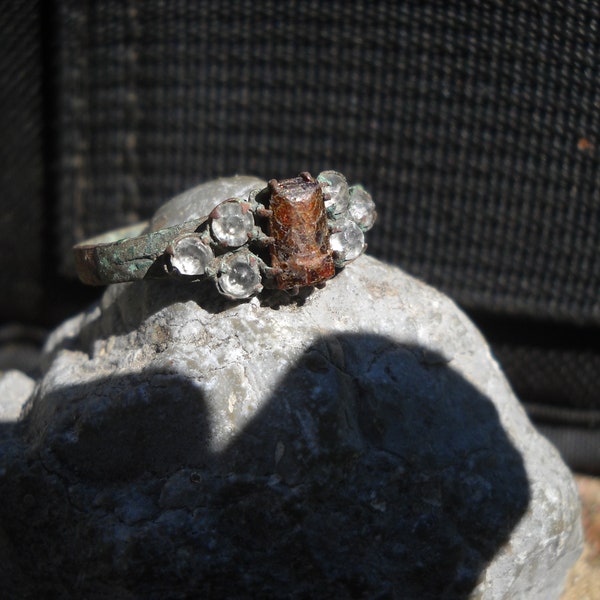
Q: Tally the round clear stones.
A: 6